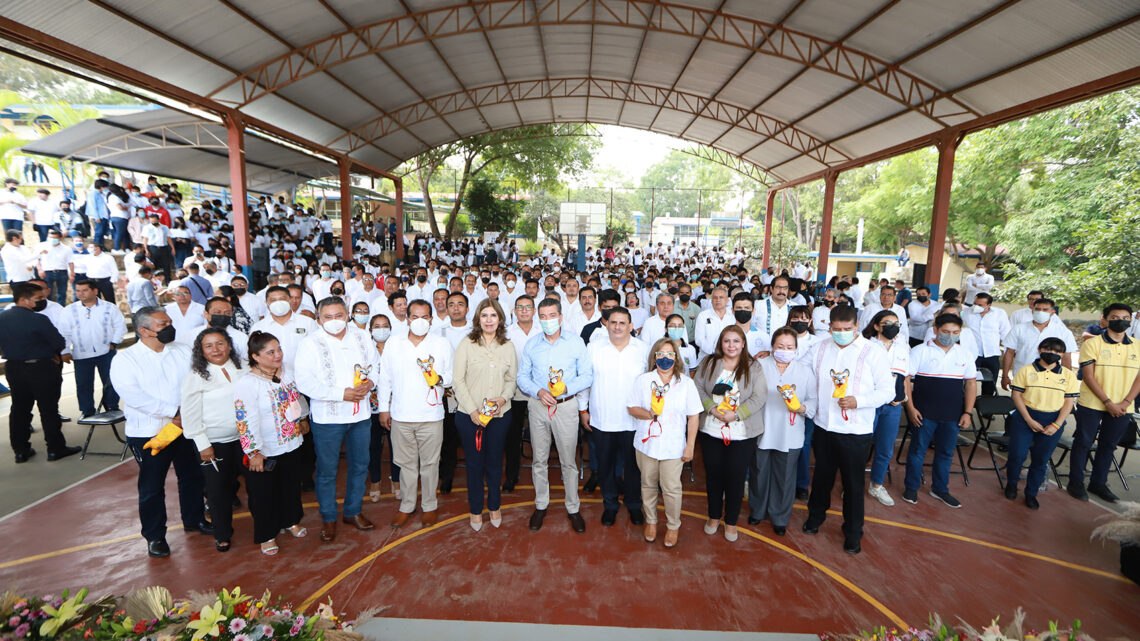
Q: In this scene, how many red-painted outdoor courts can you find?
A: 1